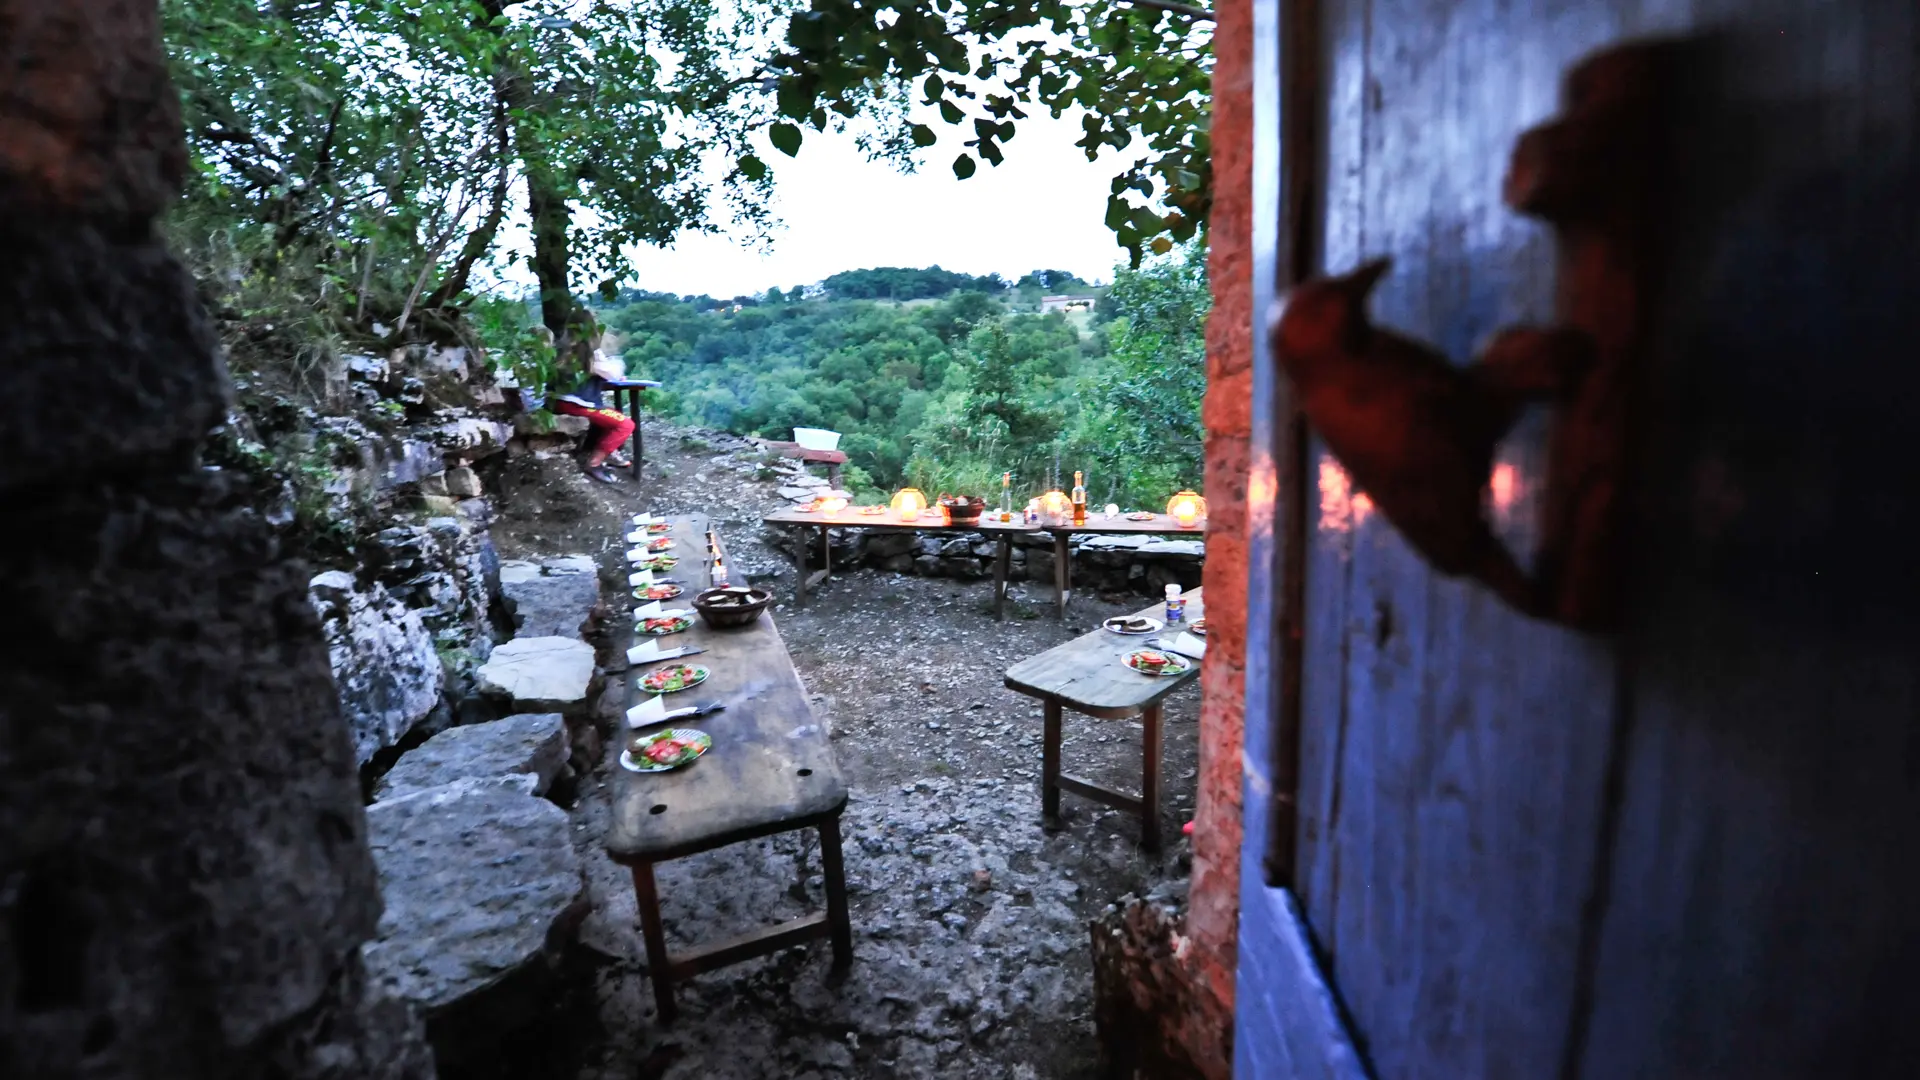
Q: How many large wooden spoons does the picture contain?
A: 0